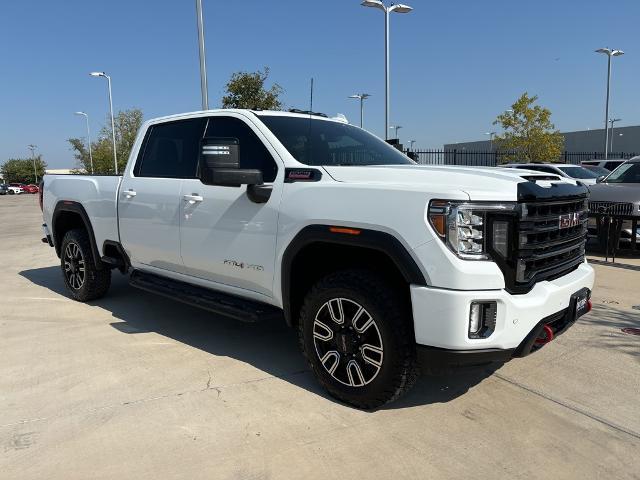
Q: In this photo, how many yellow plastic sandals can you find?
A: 0